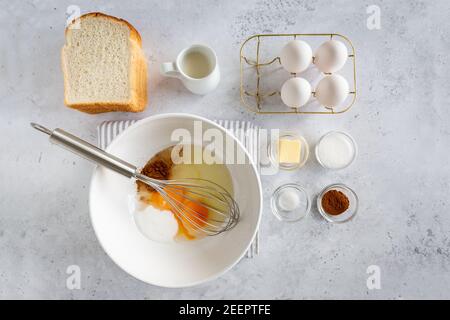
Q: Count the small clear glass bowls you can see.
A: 4